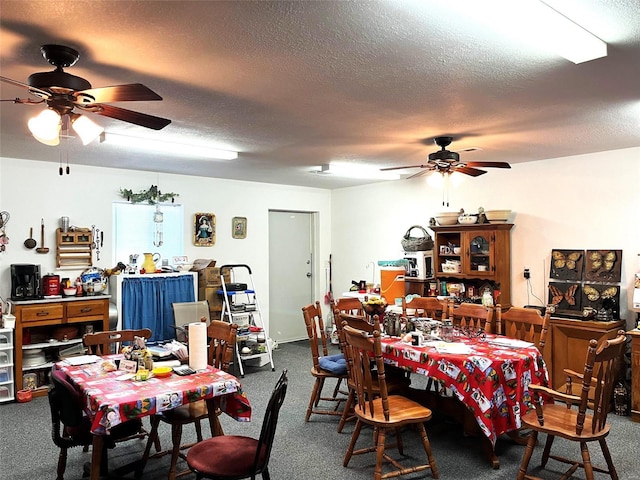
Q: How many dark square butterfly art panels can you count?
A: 4